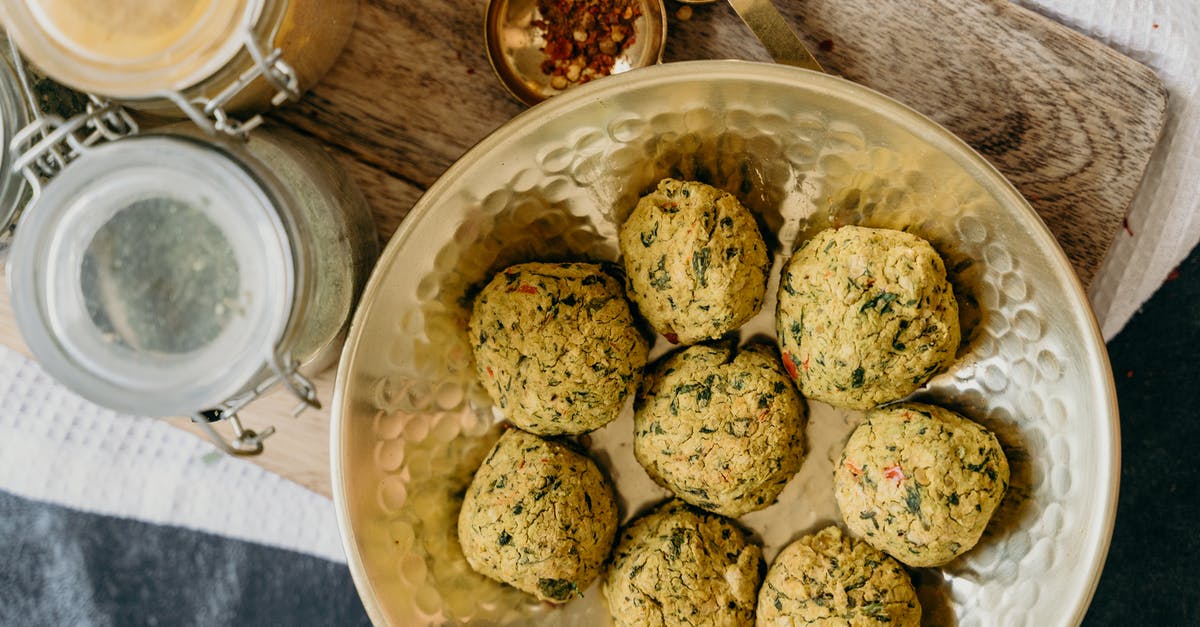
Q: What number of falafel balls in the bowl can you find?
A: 8